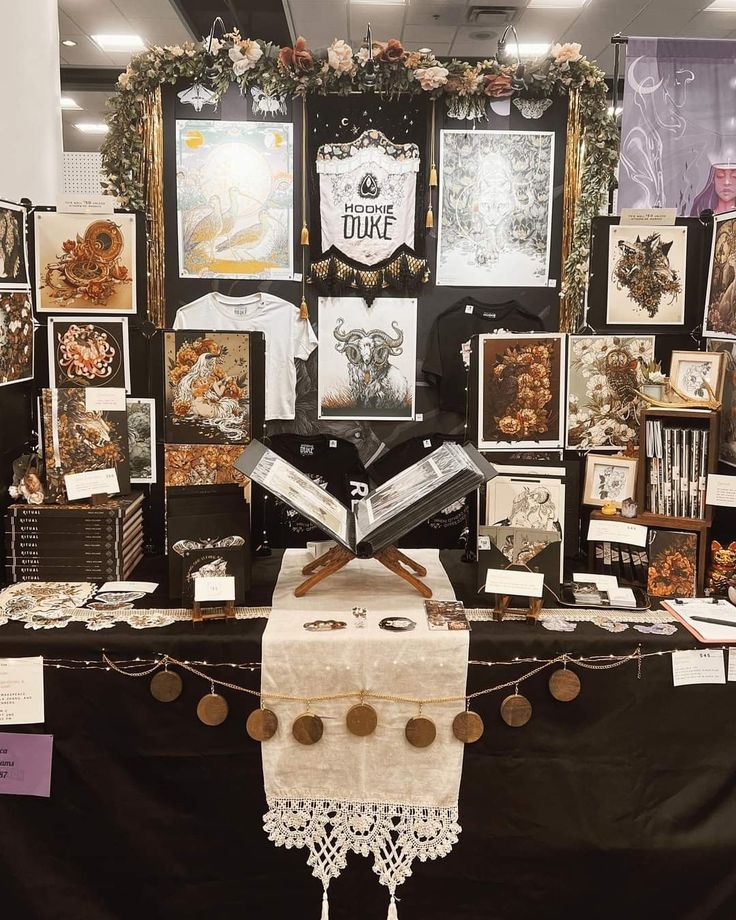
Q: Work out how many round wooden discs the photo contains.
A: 9